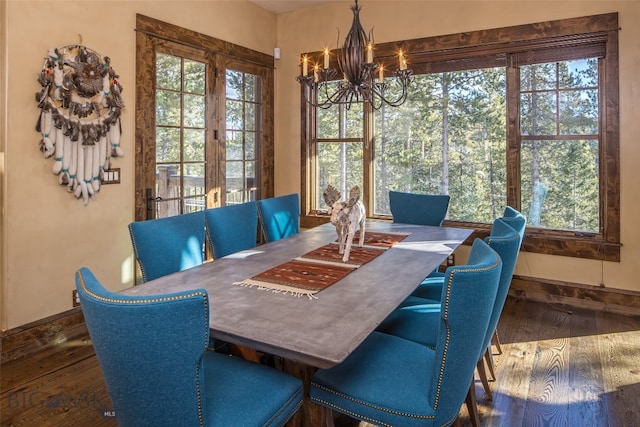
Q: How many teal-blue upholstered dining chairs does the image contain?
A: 8